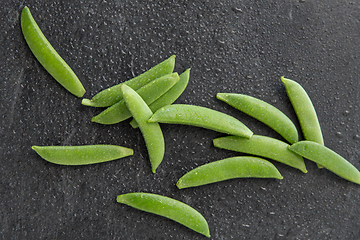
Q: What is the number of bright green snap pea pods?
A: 13